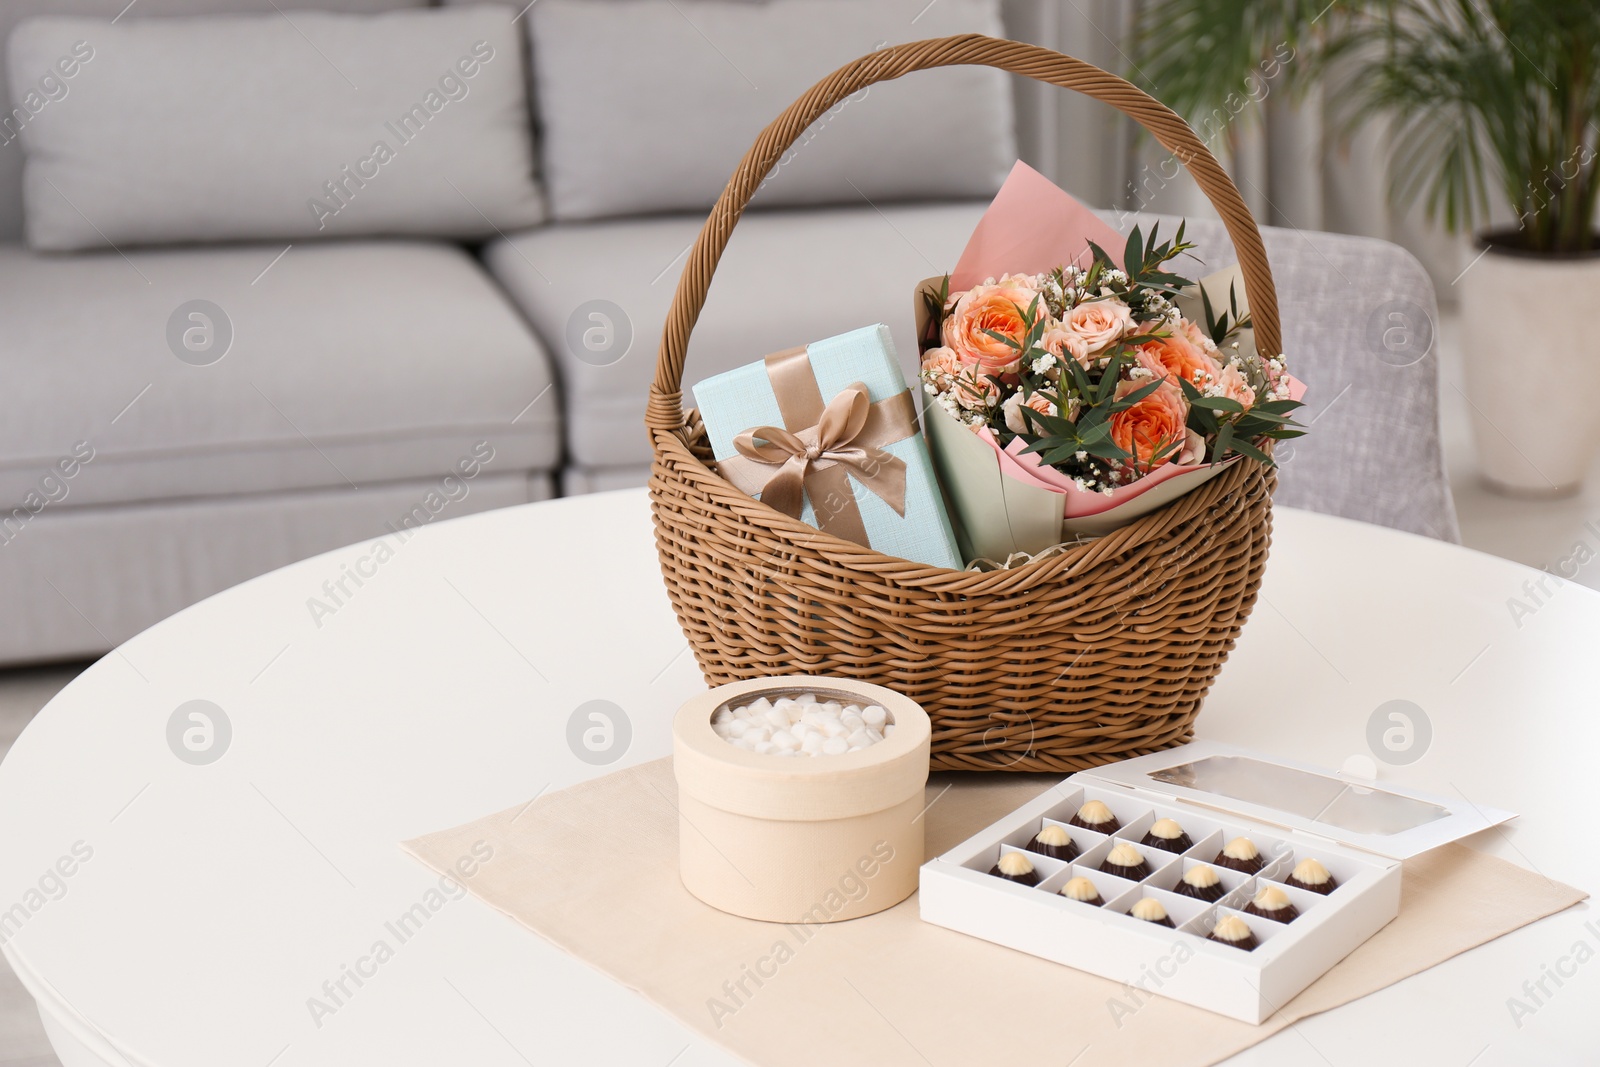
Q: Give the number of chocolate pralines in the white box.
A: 12